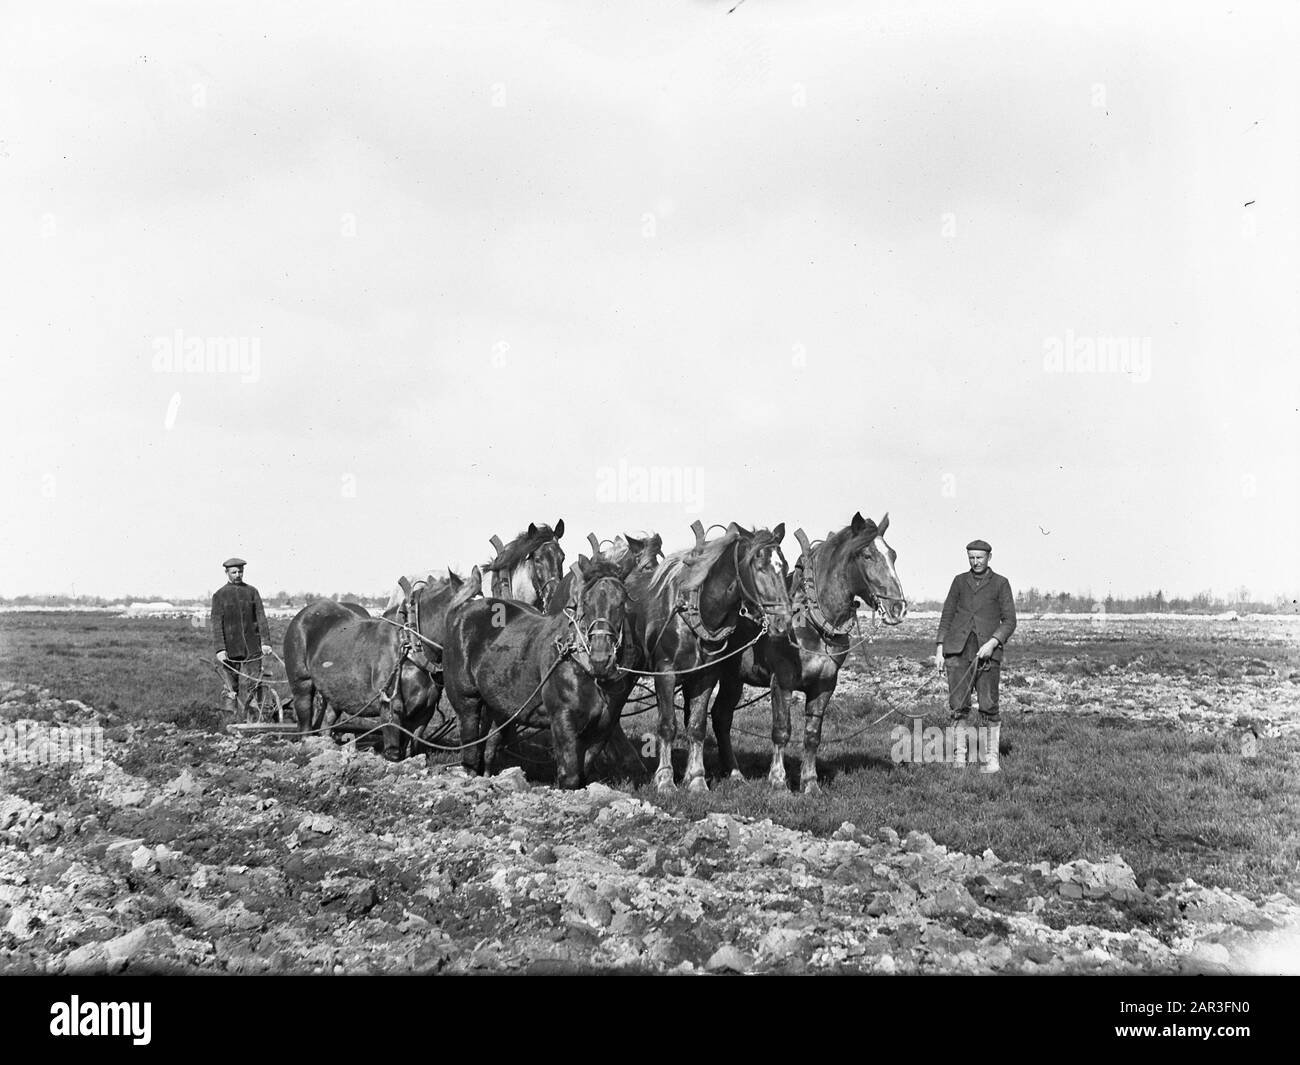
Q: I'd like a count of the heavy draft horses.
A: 6